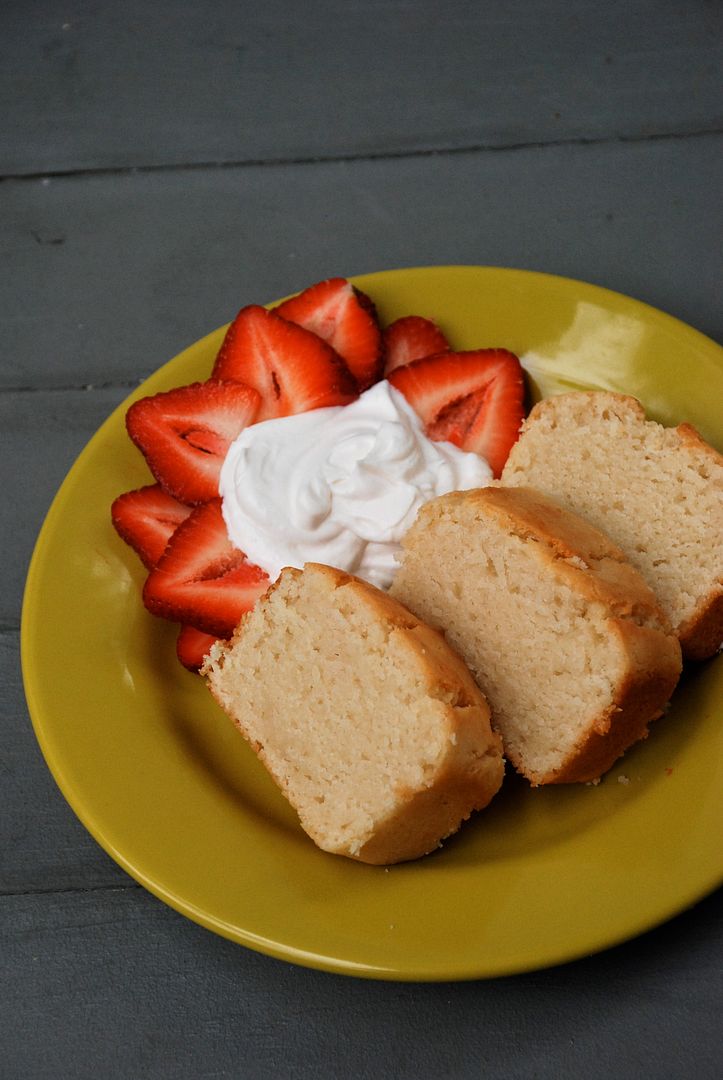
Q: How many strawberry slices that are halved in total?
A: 8